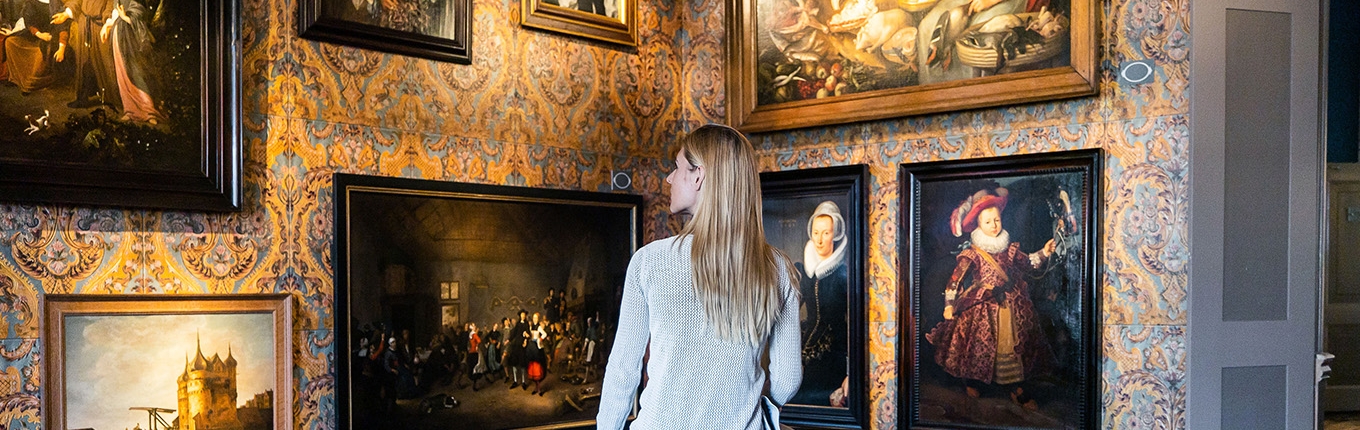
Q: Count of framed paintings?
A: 8